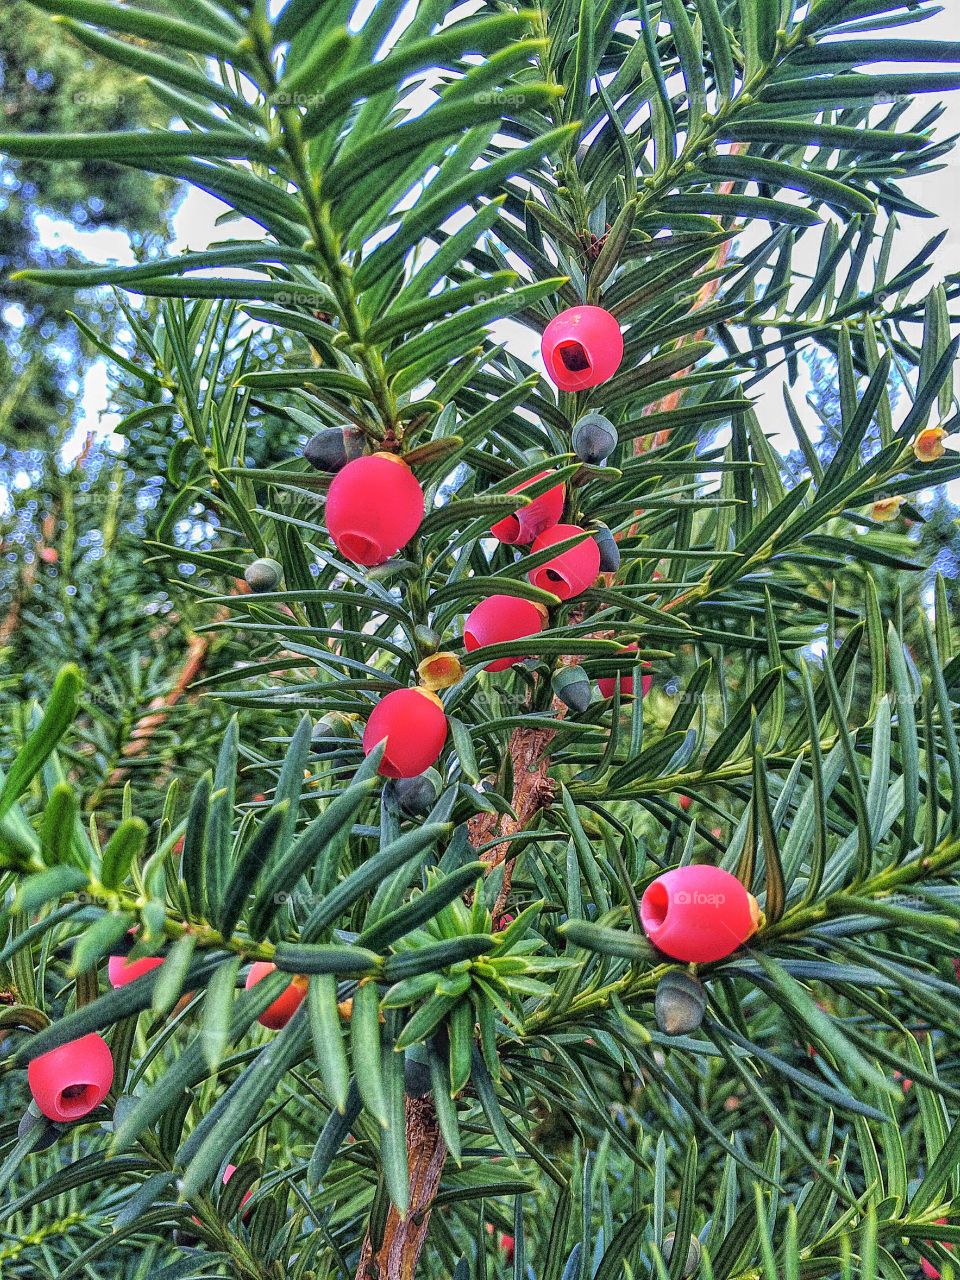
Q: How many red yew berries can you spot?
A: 11